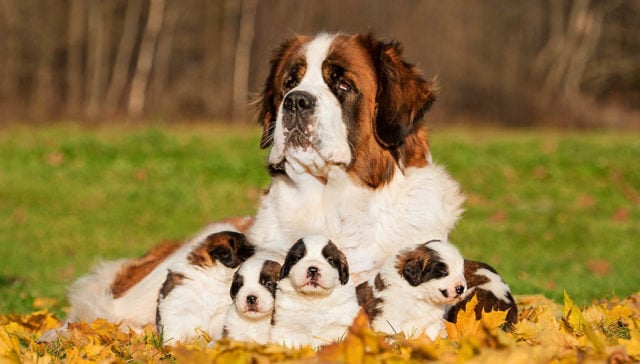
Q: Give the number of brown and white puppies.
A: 5